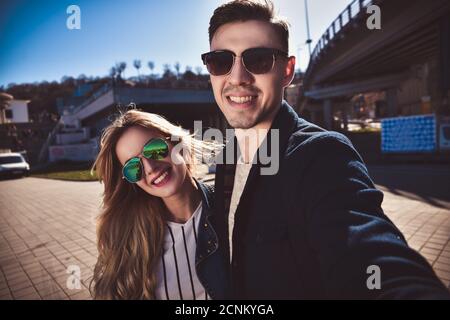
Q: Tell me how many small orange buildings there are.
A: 0